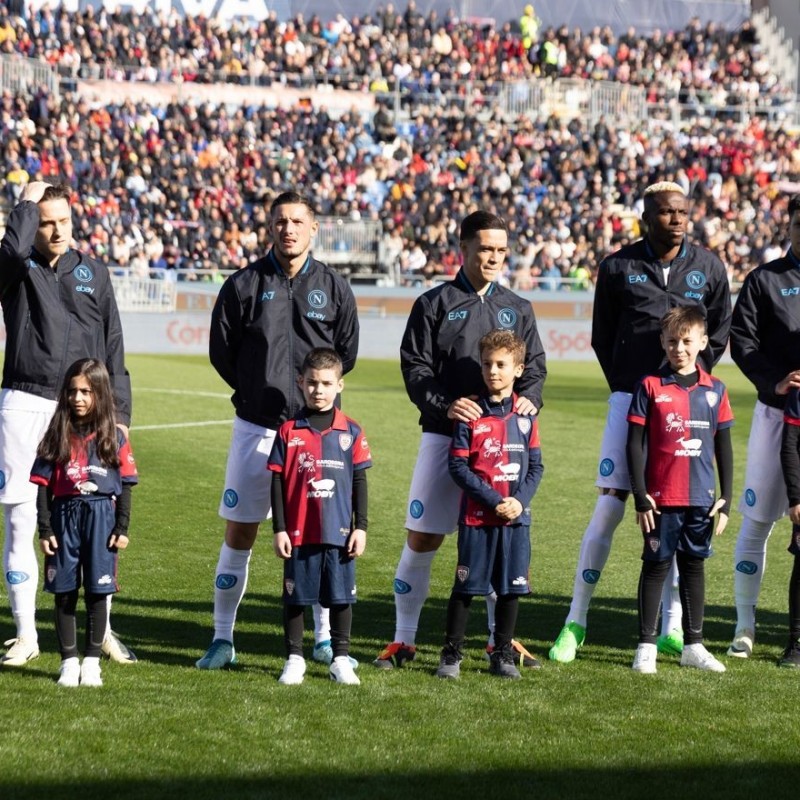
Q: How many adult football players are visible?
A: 5